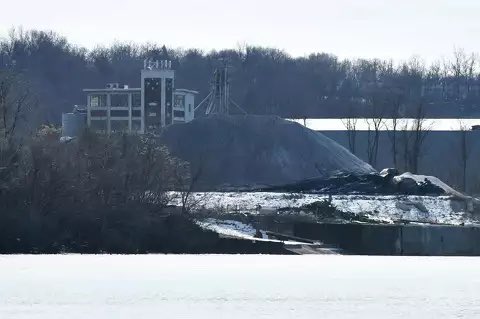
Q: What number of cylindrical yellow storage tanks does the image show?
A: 0